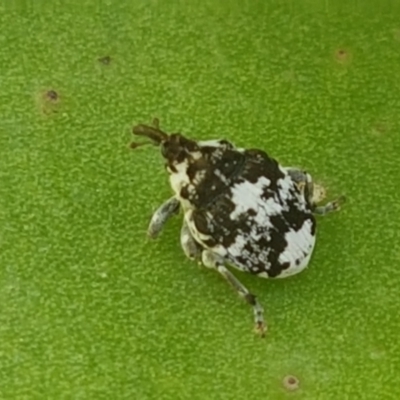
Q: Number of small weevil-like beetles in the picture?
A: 1